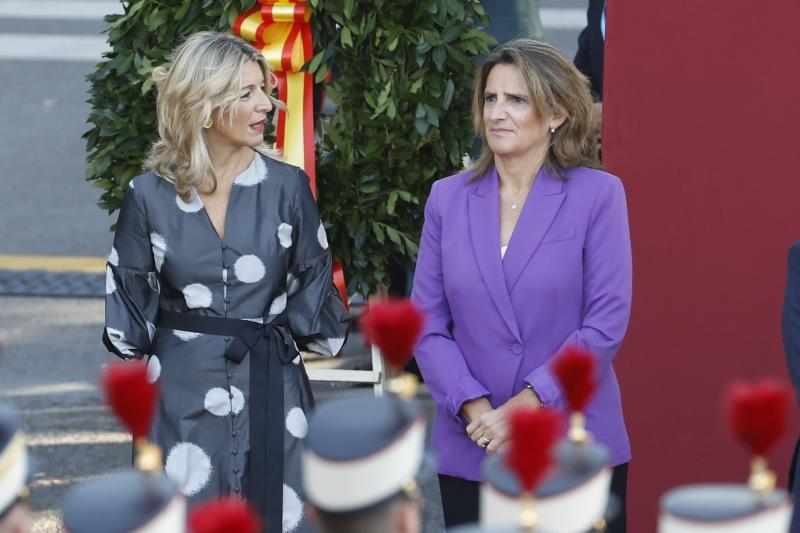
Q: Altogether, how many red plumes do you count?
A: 6